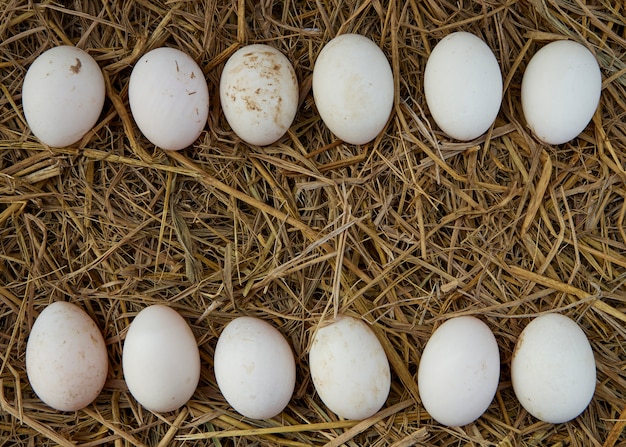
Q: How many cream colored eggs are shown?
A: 12